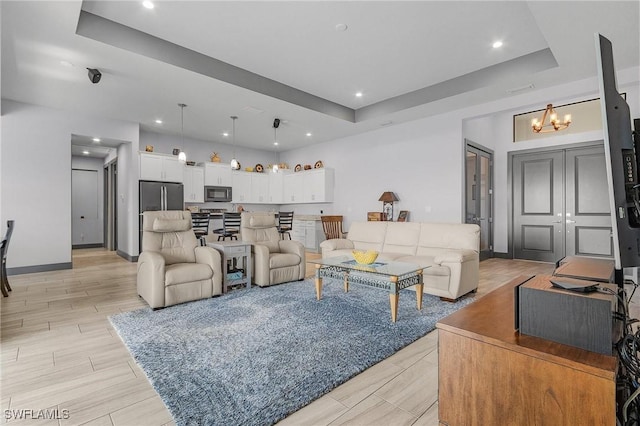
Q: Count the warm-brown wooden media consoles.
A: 1